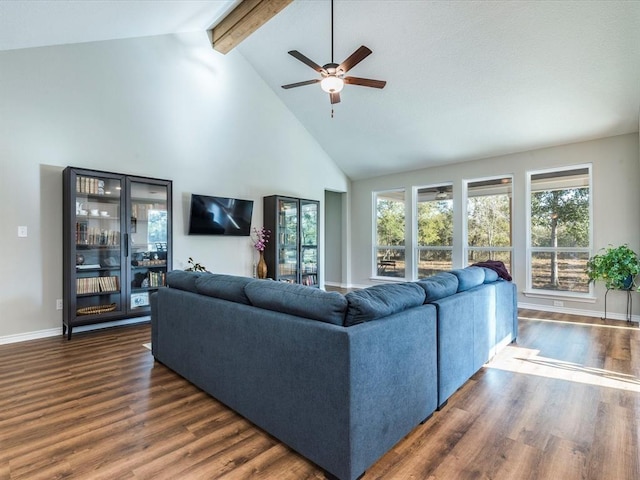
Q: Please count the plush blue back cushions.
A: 7